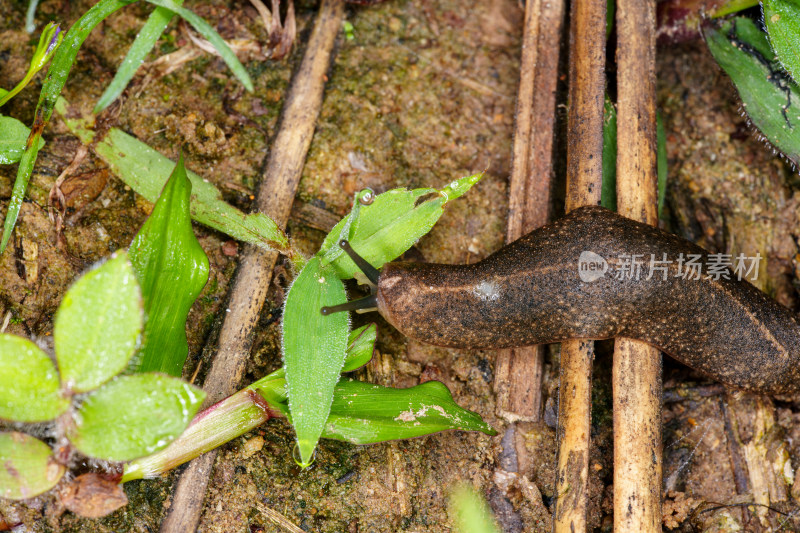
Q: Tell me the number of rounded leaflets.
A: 4